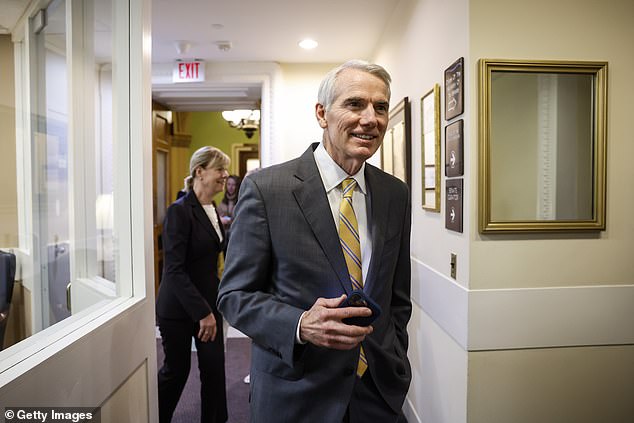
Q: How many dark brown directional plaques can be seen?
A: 3